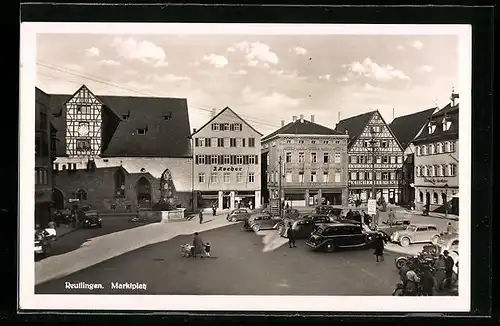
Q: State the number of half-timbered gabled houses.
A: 2